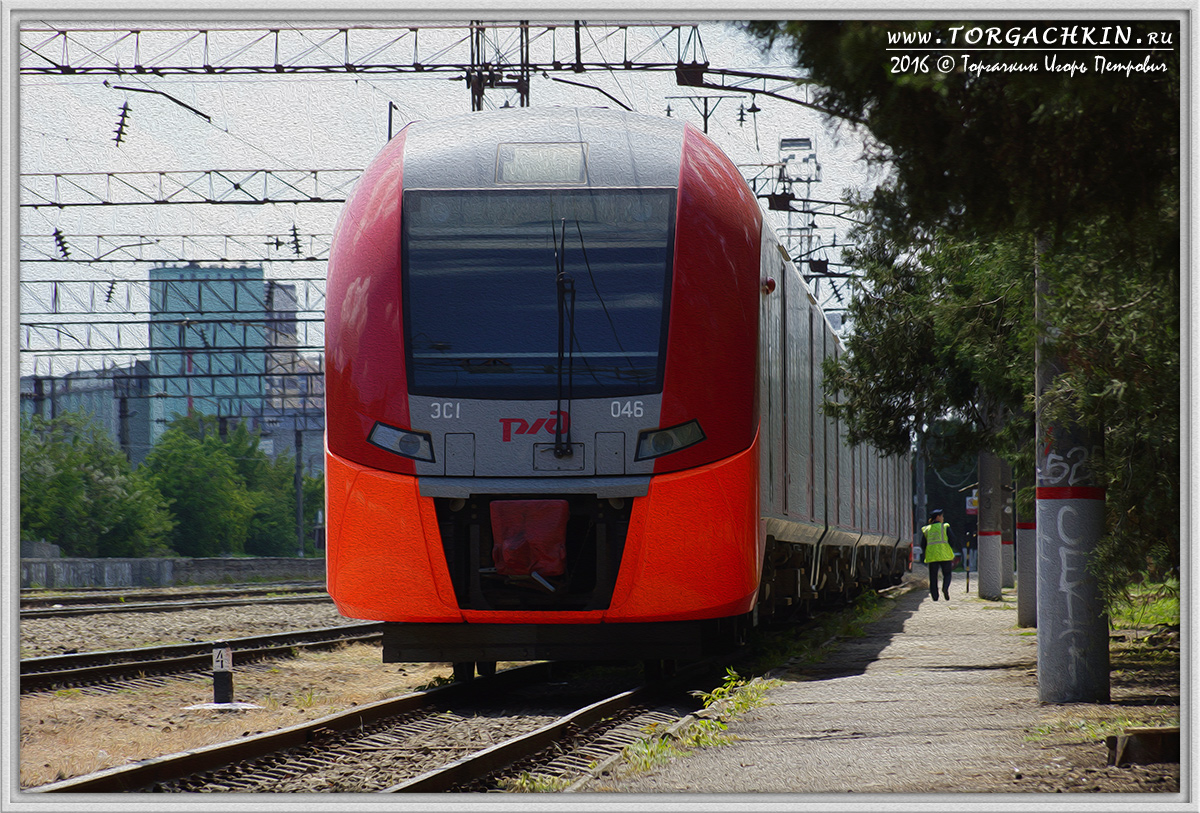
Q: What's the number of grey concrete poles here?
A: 4